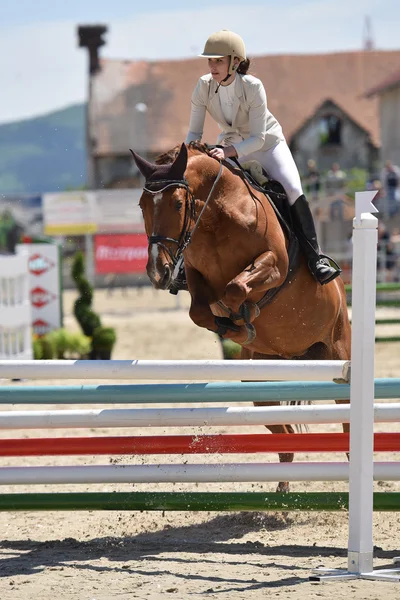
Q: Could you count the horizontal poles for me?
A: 6